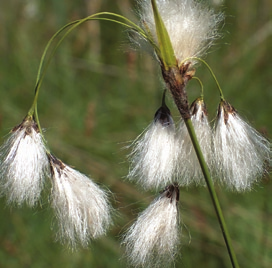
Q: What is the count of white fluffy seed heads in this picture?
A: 7